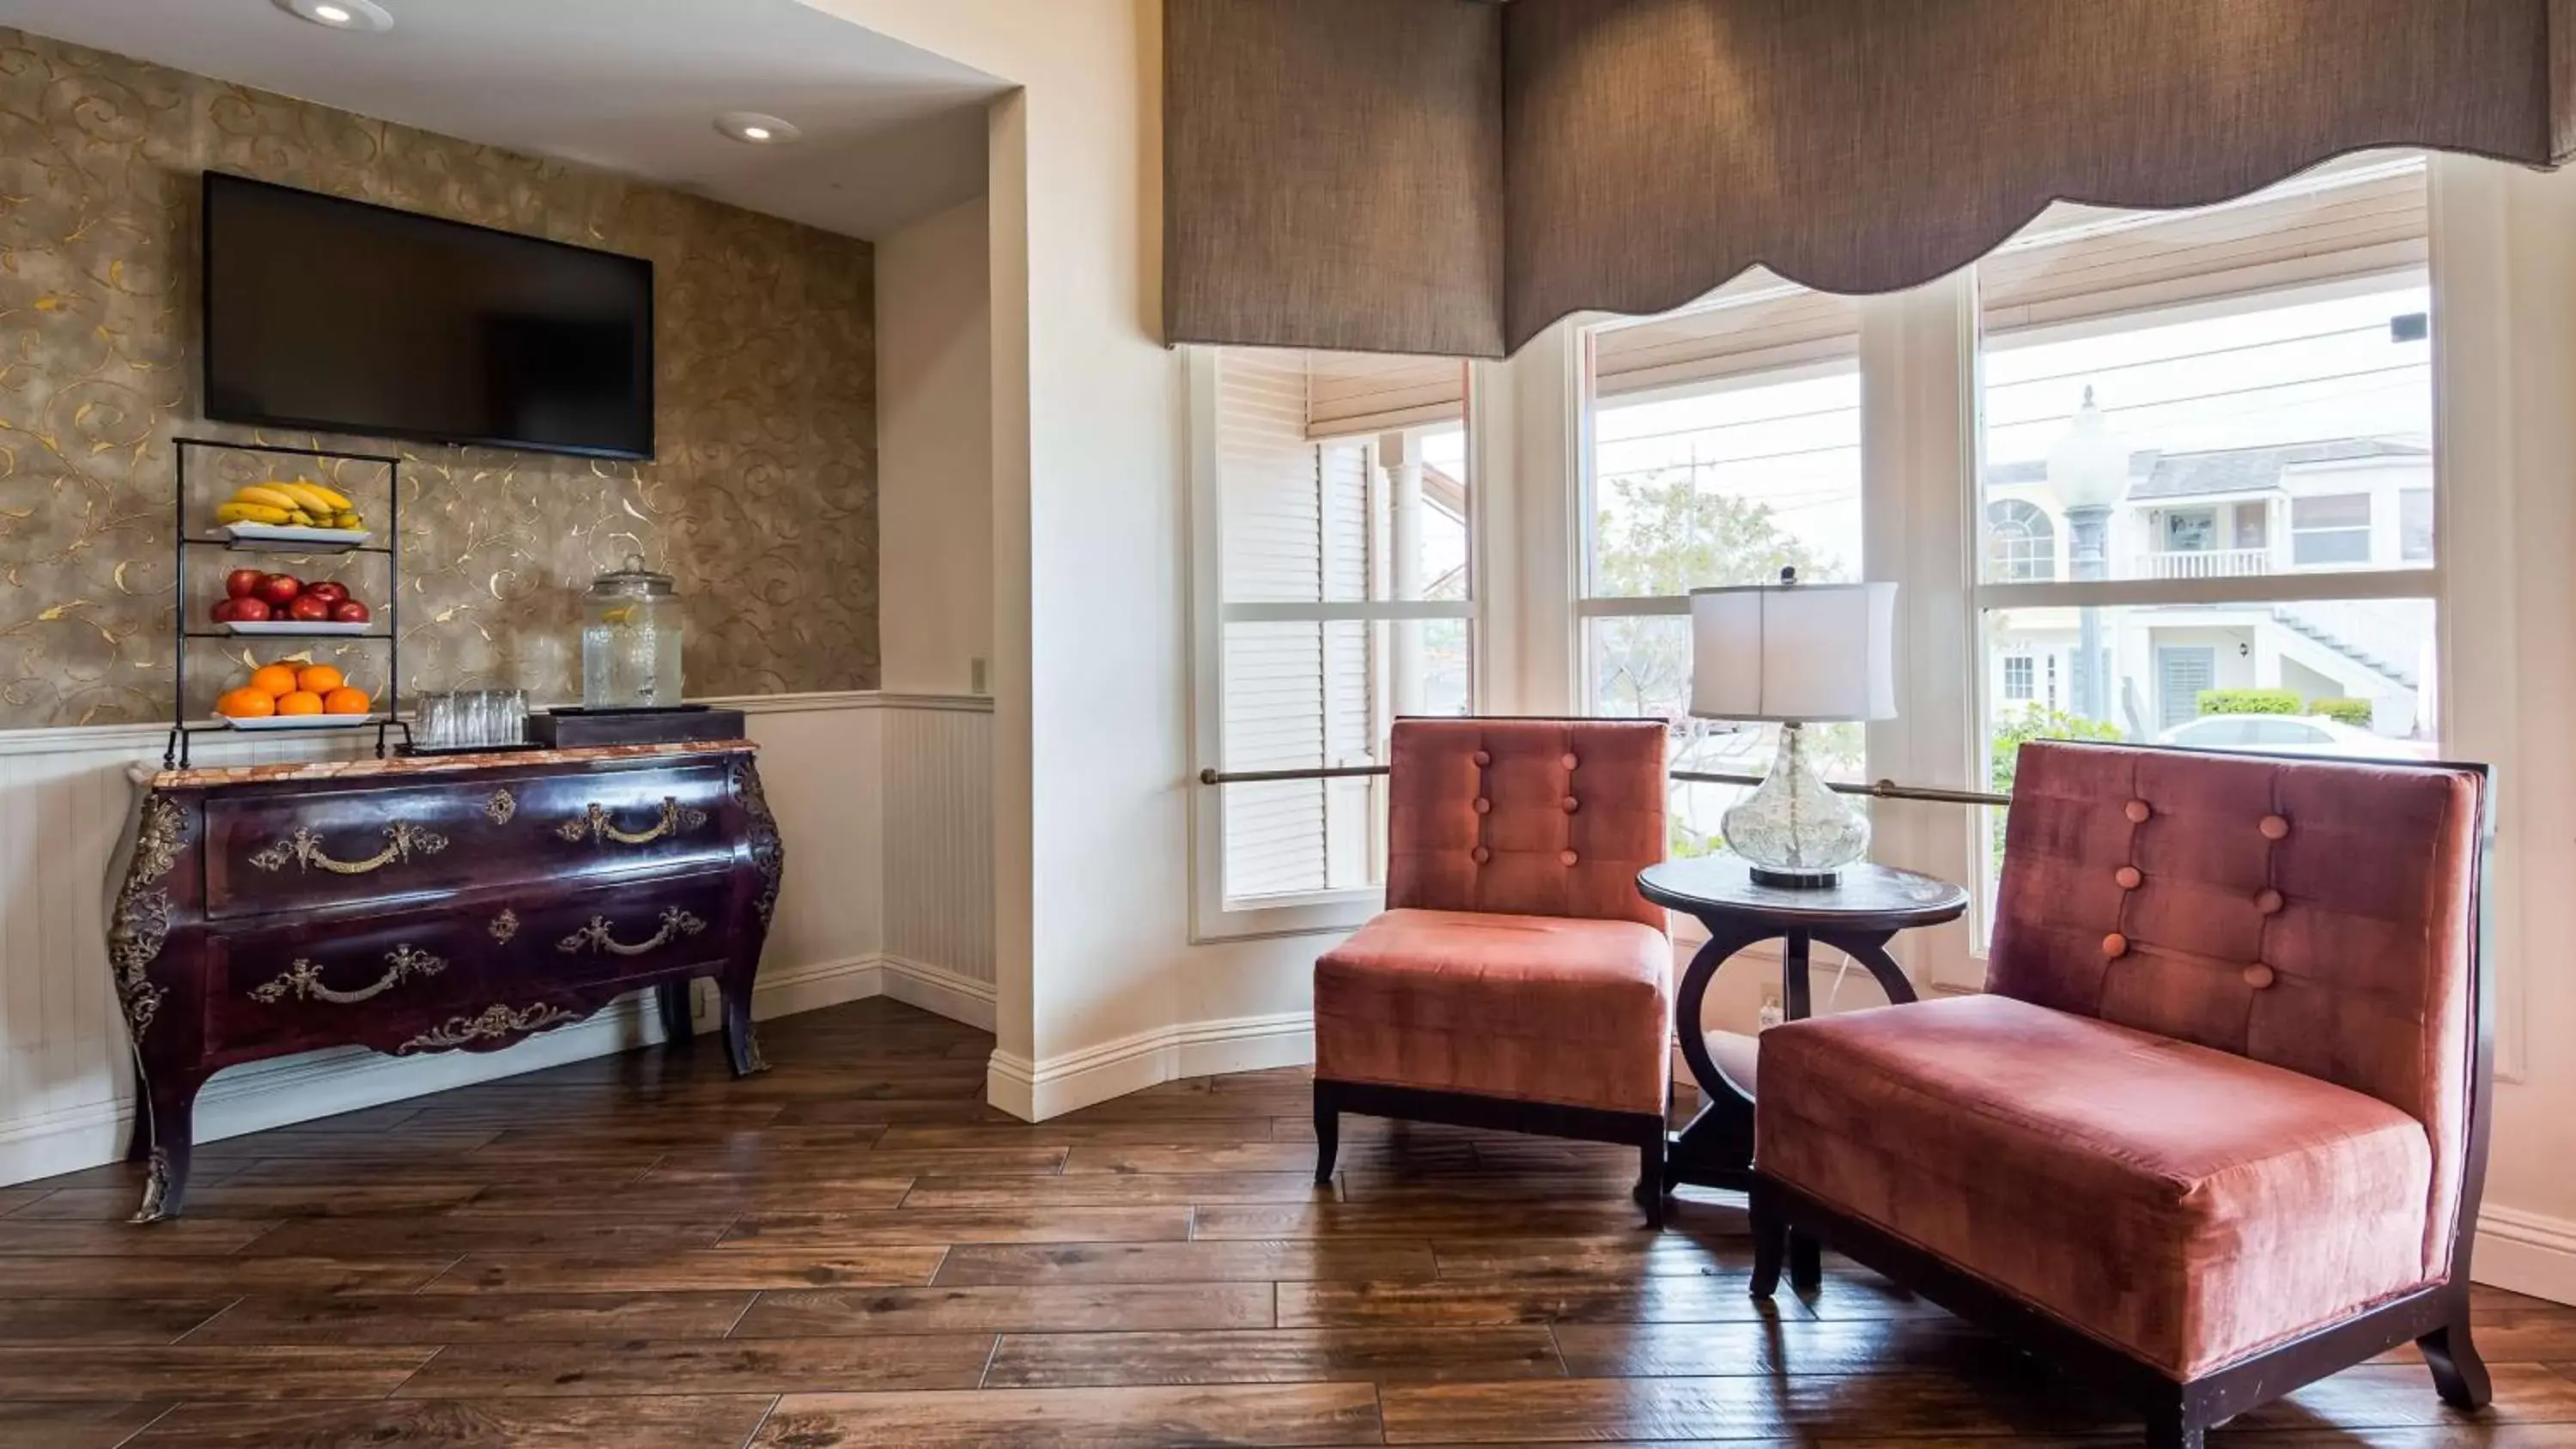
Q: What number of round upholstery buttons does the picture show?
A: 12